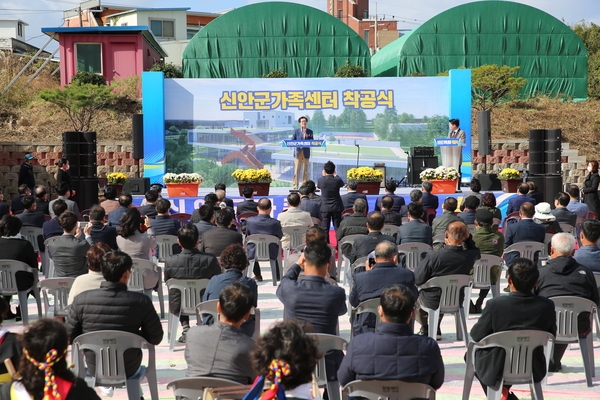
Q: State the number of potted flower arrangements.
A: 6